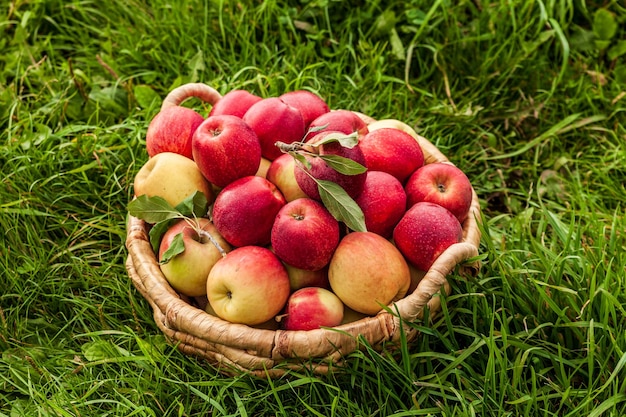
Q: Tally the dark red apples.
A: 13